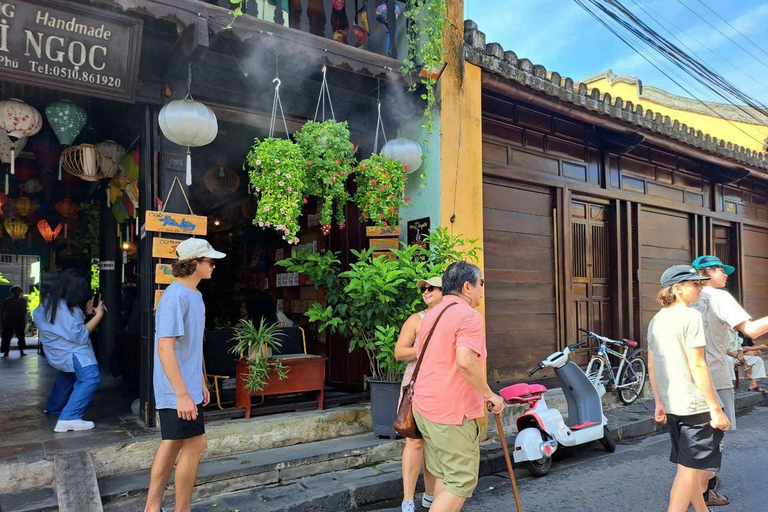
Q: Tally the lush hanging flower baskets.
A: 3